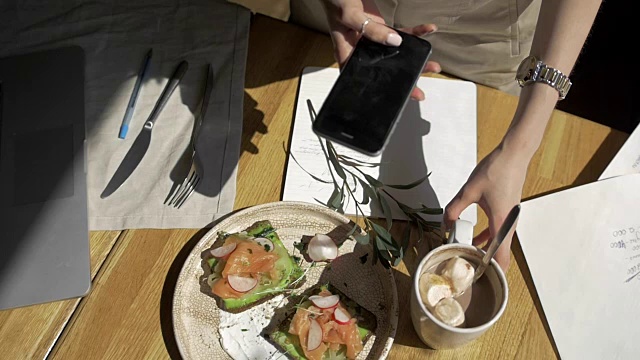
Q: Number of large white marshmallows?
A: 3